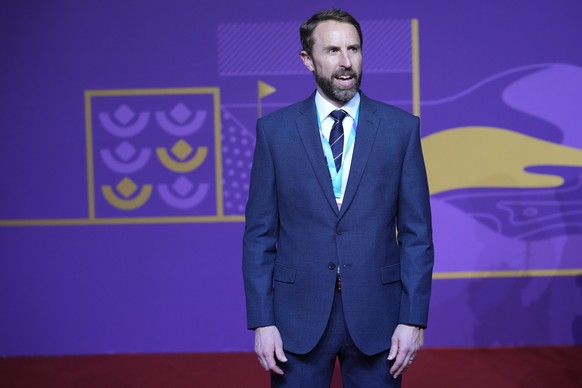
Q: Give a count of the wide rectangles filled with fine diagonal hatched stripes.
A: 1